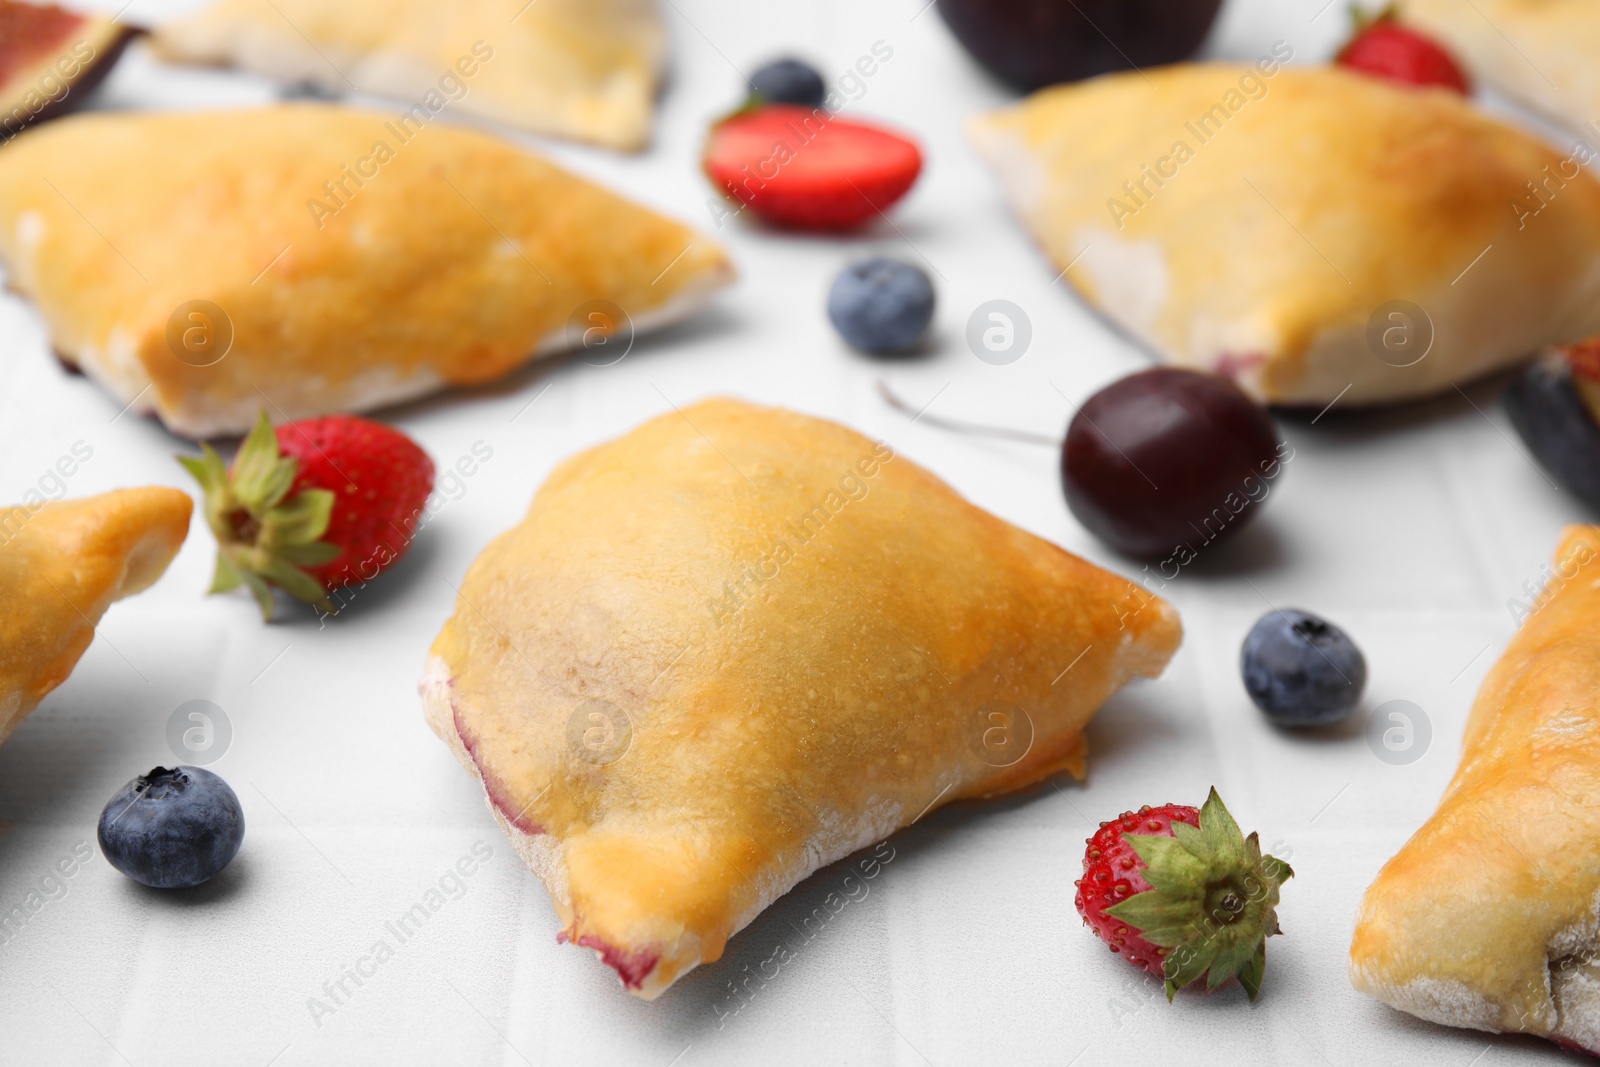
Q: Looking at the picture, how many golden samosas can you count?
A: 7